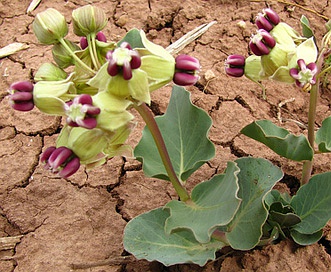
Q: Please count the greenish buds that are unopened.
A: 4